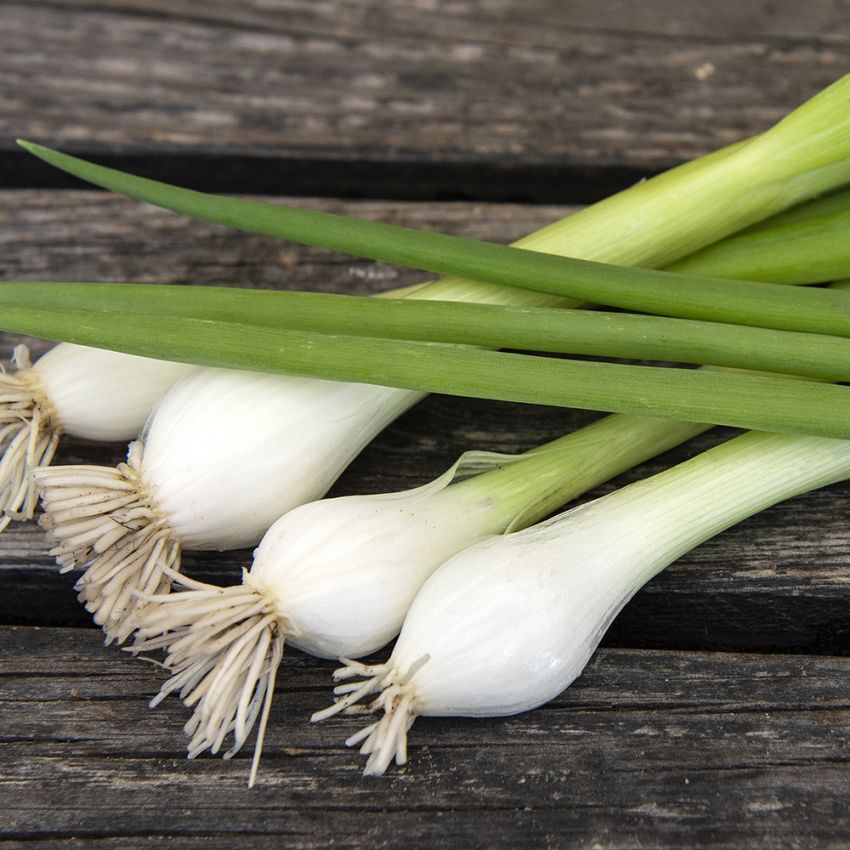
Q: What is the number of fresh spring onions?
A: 4